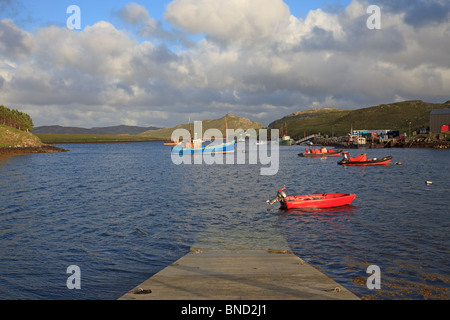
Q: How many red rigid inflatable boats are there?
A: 2